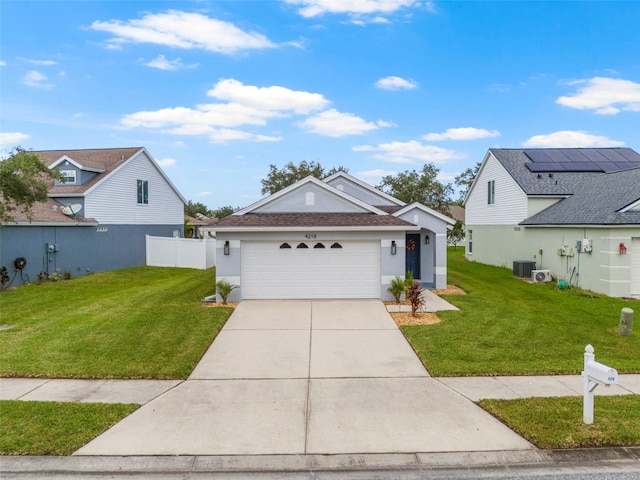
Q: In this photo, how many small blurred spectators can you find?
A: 0